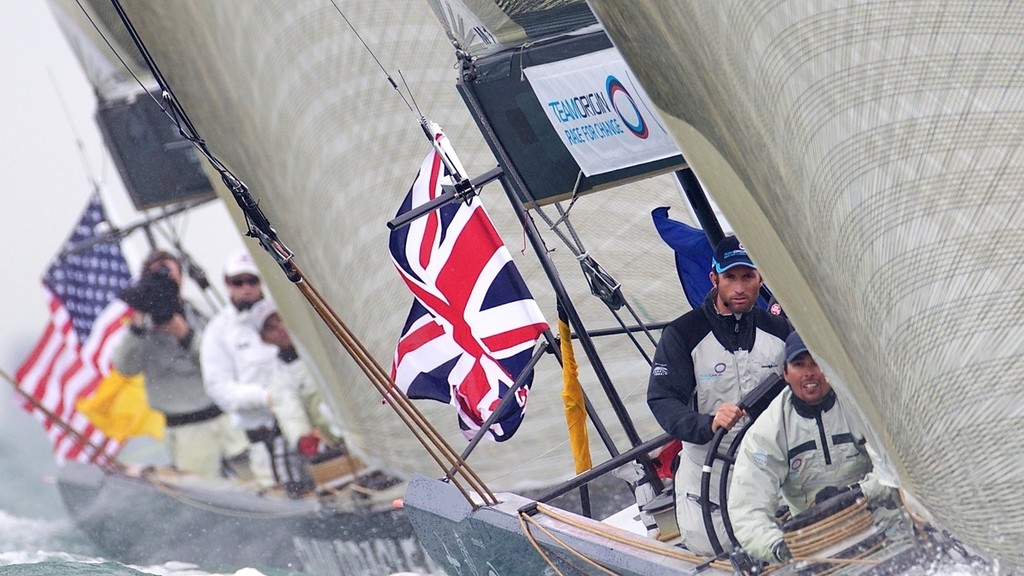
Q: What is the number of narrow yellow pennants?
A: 1